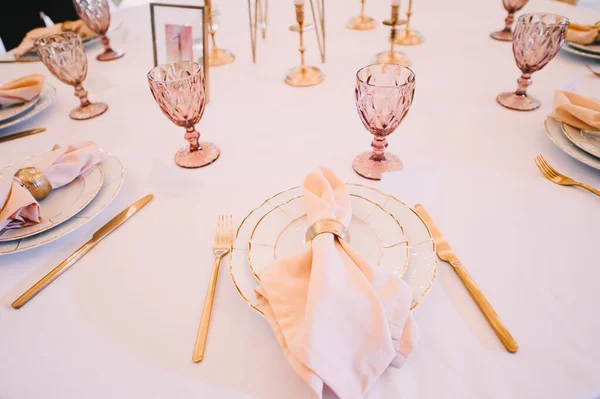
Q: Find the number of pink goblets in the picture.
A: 6